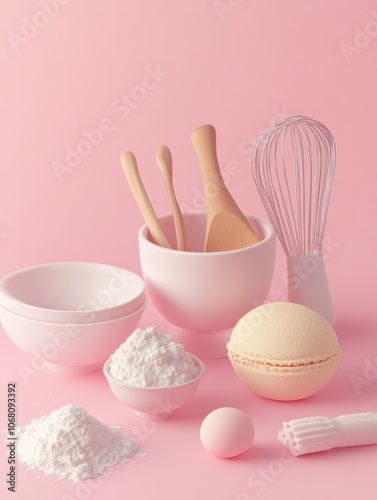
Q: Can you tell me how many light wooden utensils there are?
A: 3